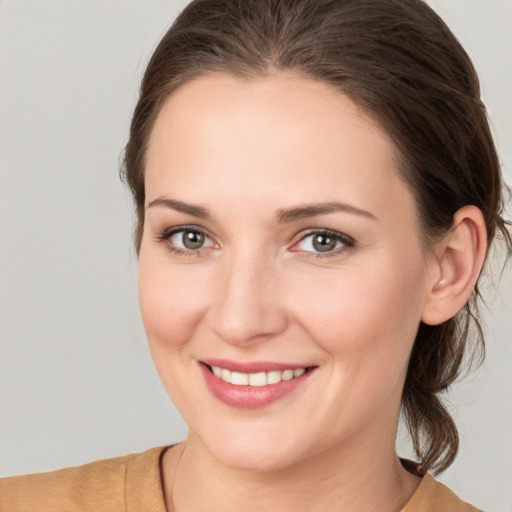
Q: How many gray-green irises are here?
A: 2